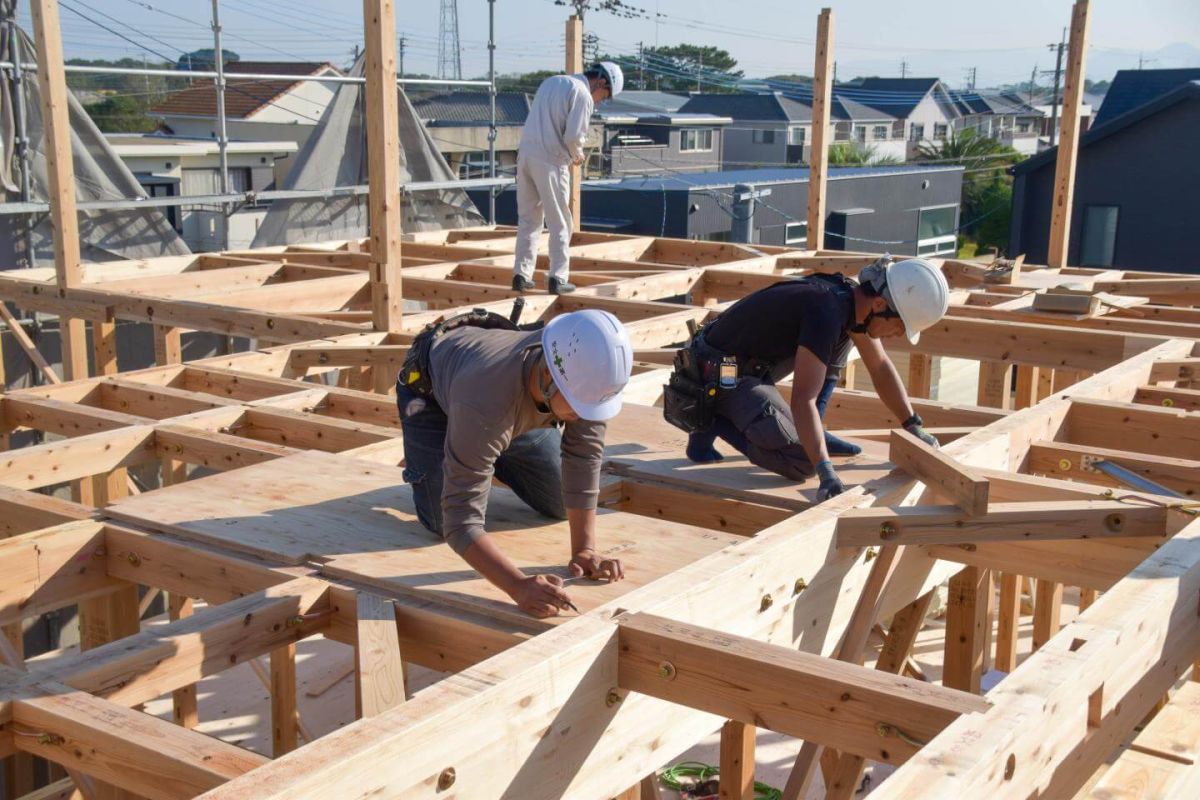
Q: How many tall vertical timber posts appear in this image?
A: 5